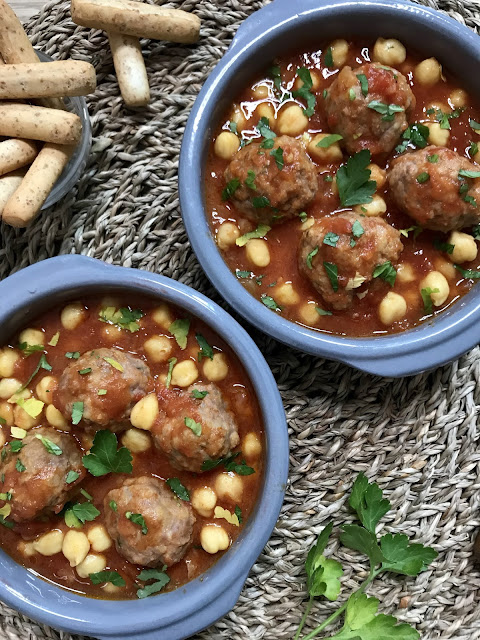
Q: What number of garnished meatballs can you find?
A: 8